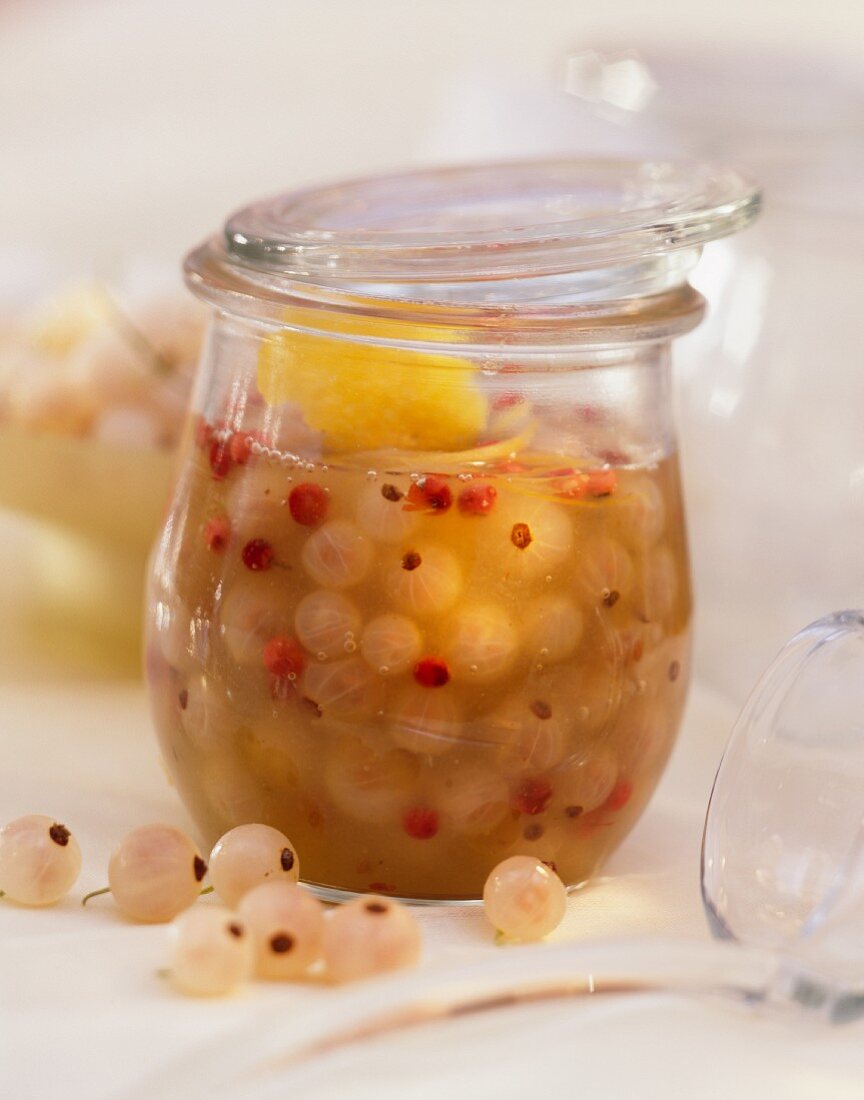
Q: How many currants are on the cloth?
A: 7